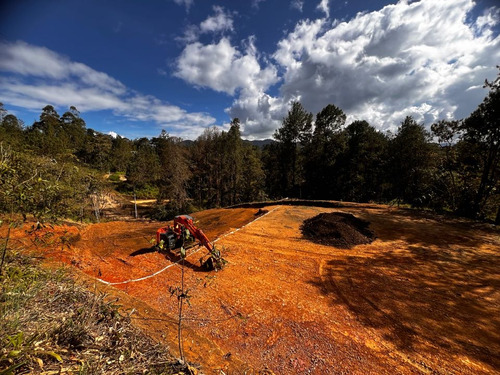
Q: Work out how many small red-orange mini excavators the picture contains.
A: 1